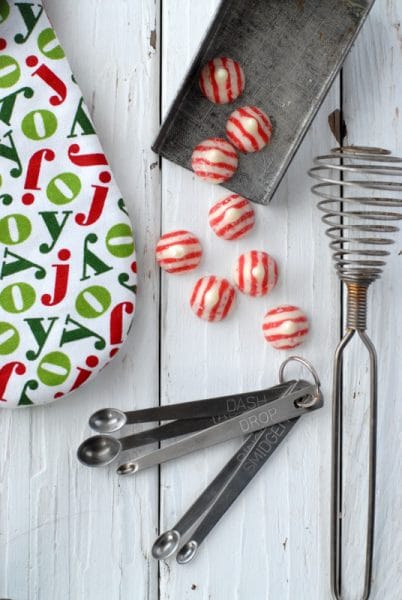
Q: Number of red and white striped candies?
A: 8